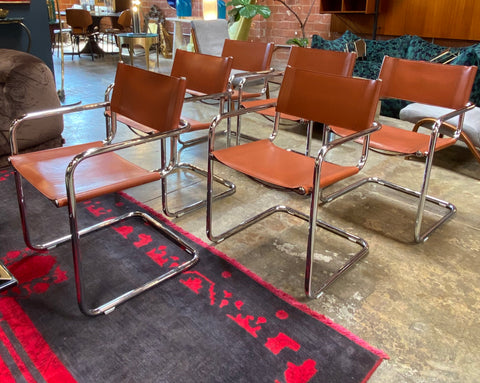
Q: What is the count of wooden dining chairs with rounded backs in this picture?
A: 2